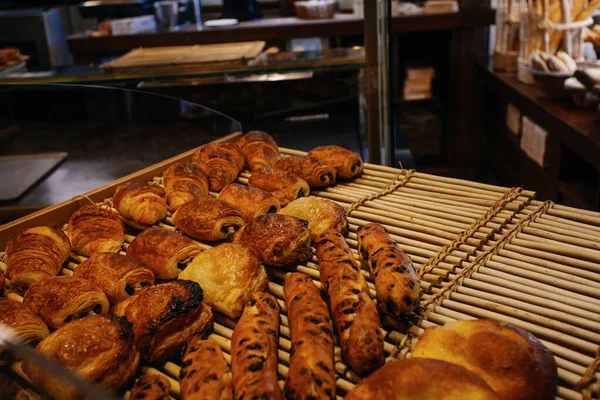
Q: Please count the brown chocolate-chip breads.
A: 6